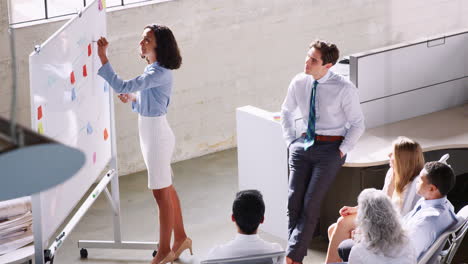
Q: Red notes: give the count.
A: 5